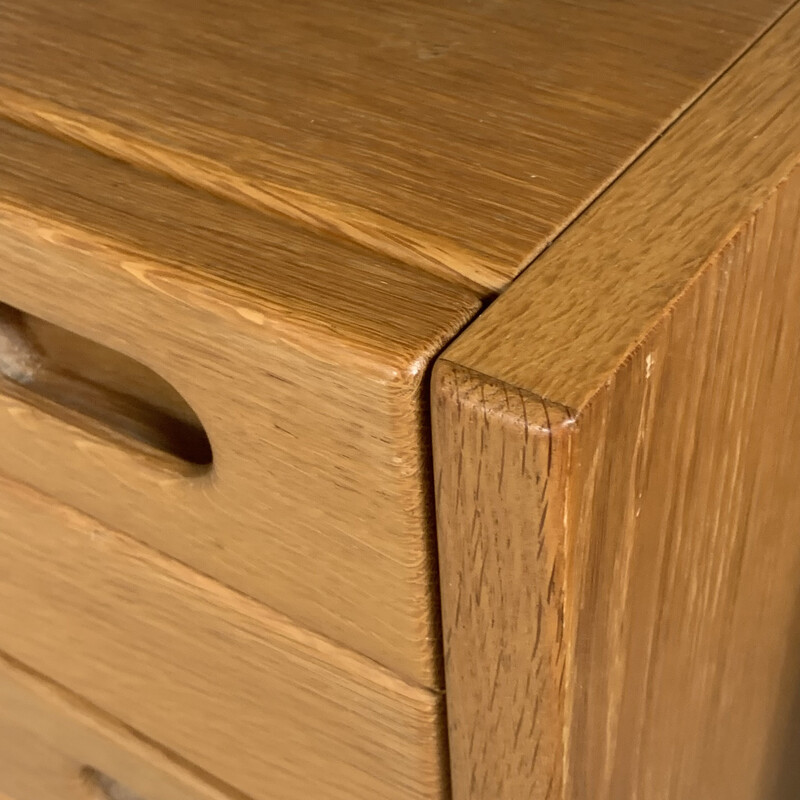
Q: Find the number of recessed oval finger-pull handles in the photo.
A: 2